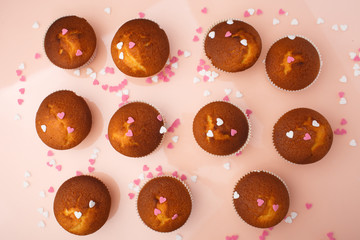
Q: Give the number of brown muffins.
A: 11